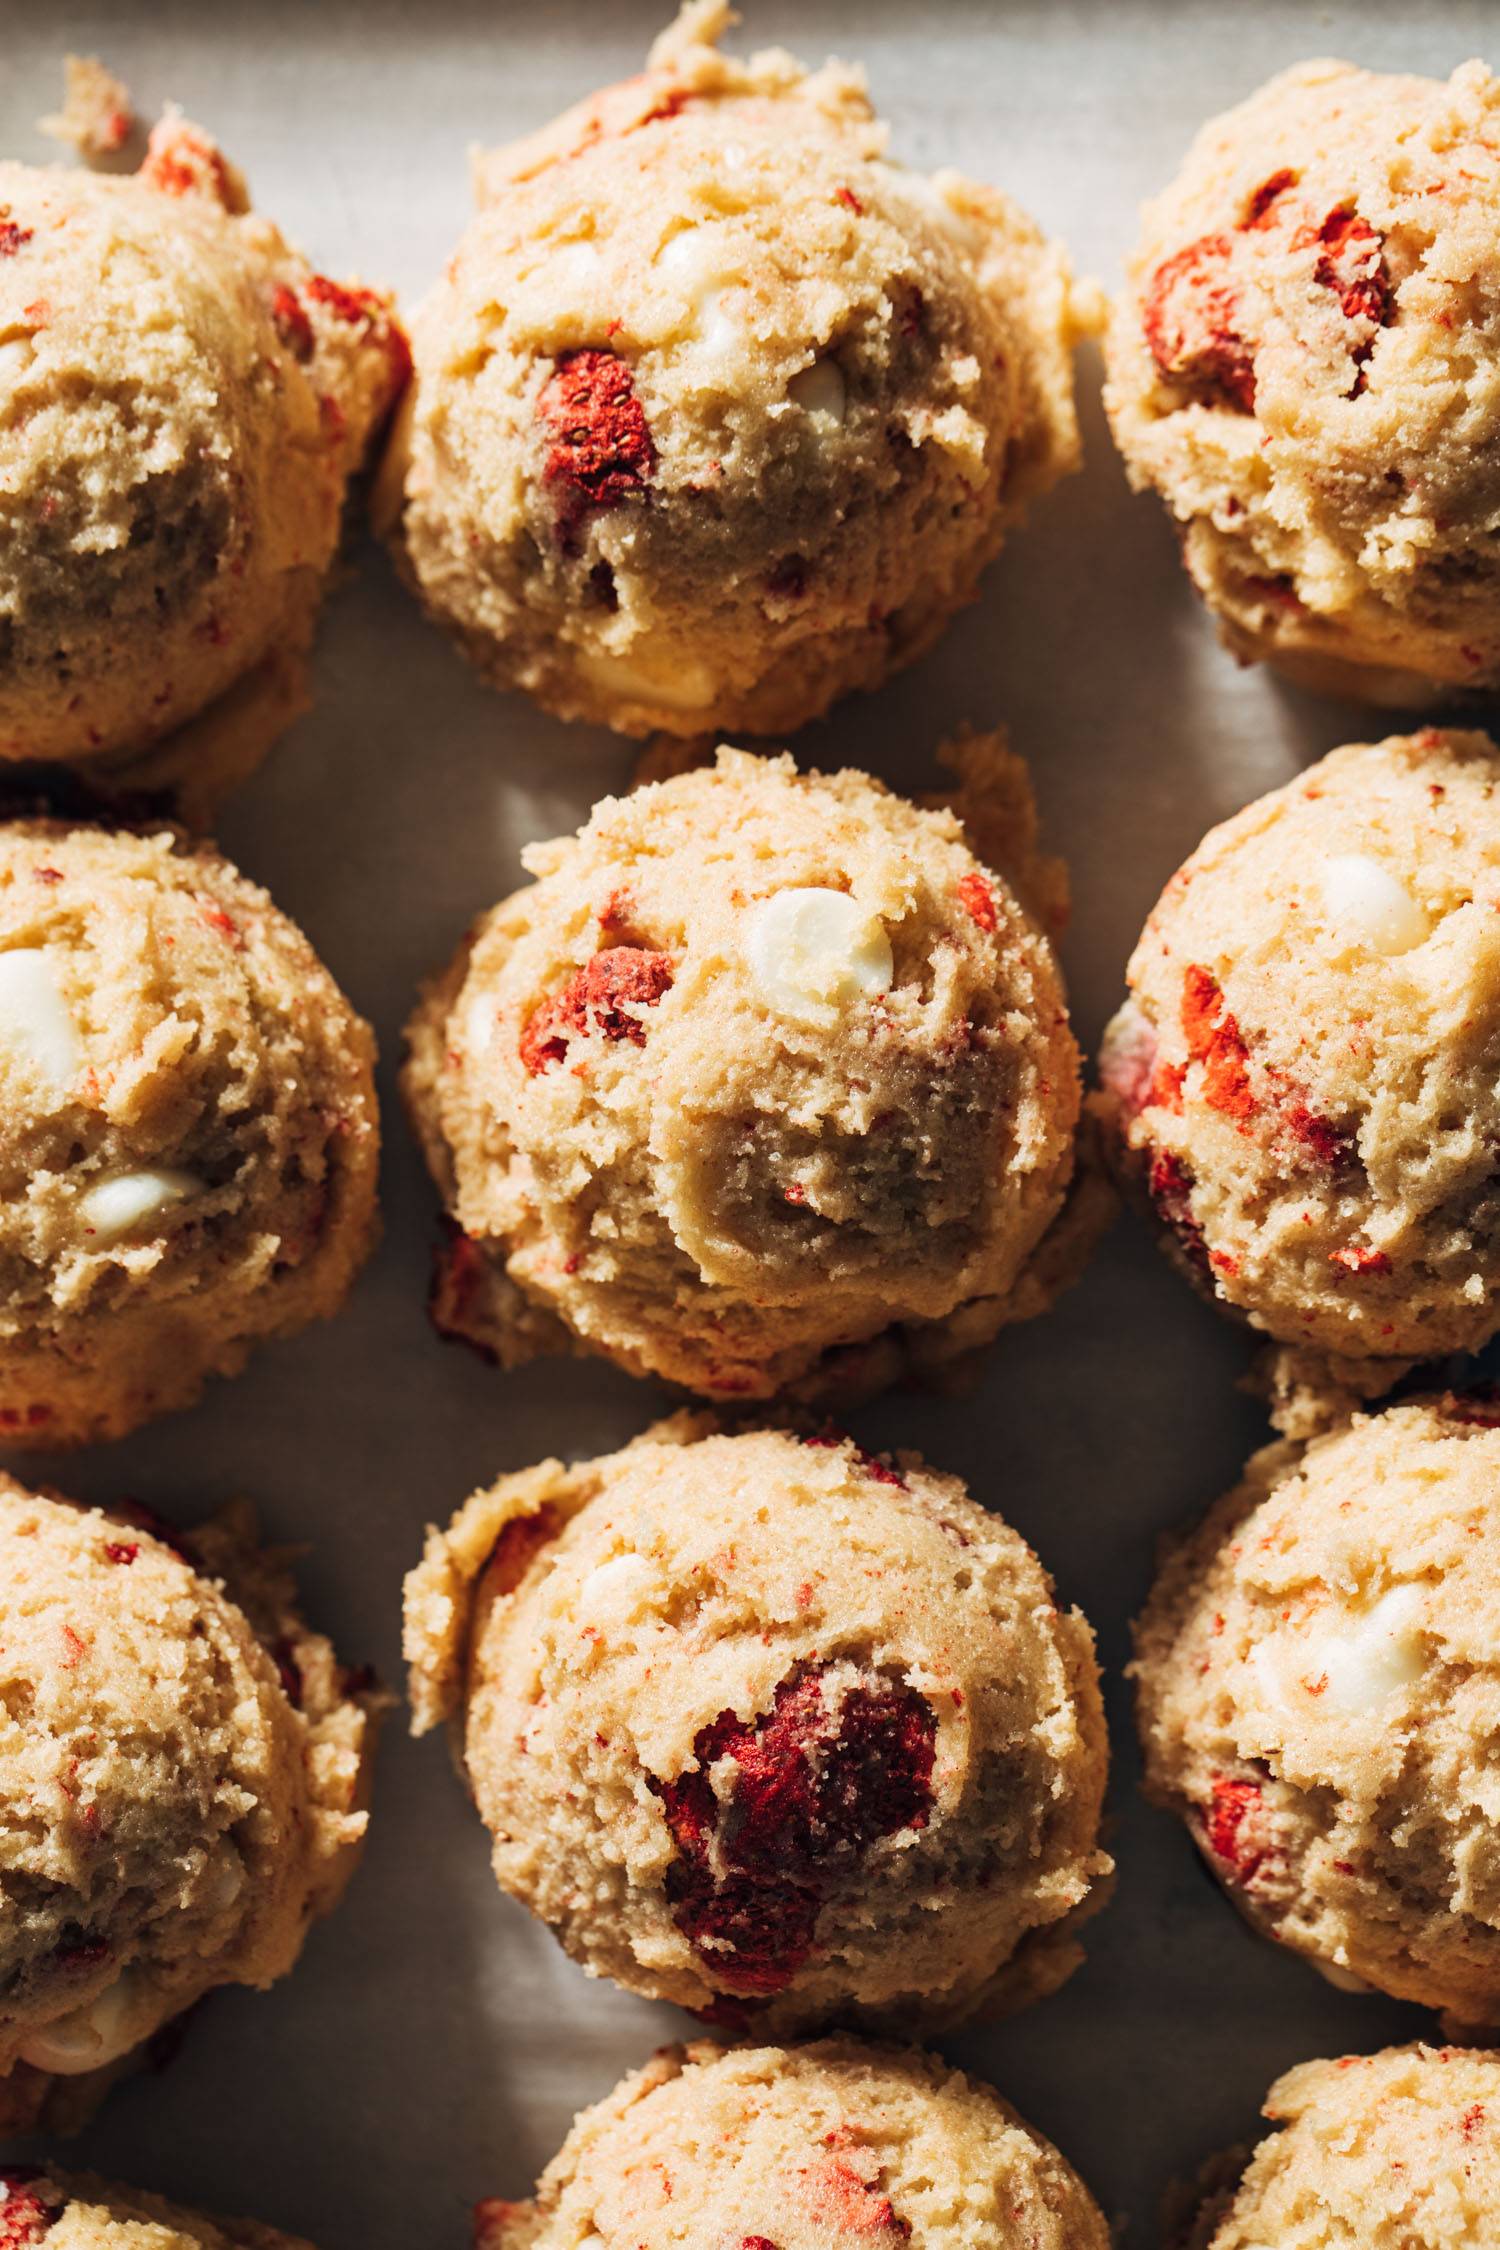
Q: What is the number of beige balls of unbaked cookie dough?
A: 12